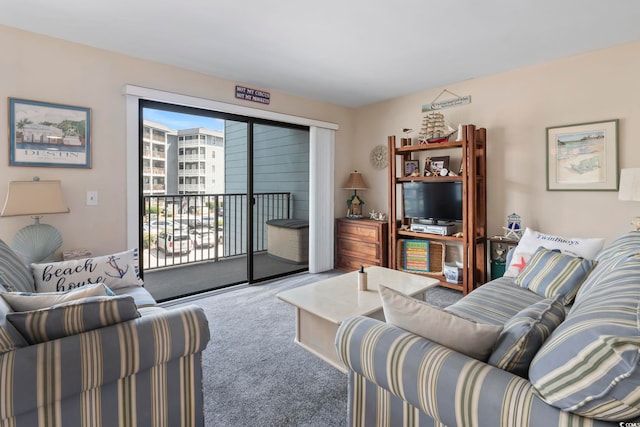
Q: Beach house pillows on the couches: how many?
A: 1